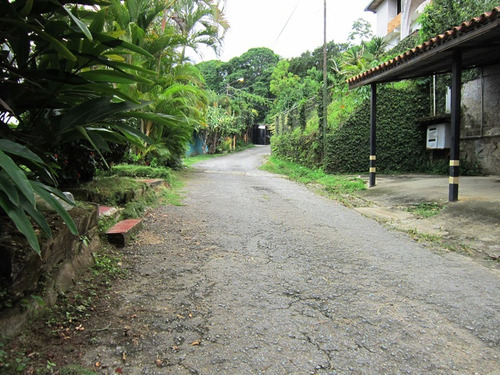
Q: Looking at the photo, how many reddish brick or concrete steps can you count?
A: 3